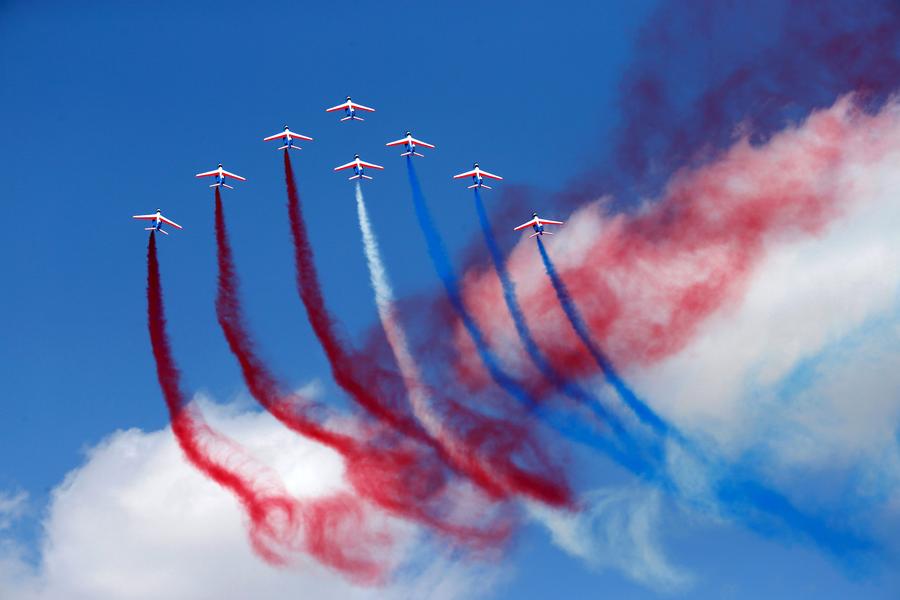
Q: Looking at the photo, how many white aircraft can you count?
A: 8